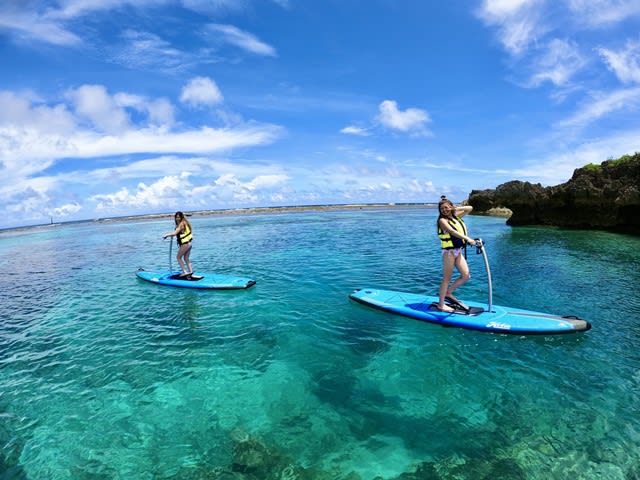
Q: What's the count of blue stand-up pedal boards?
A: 2